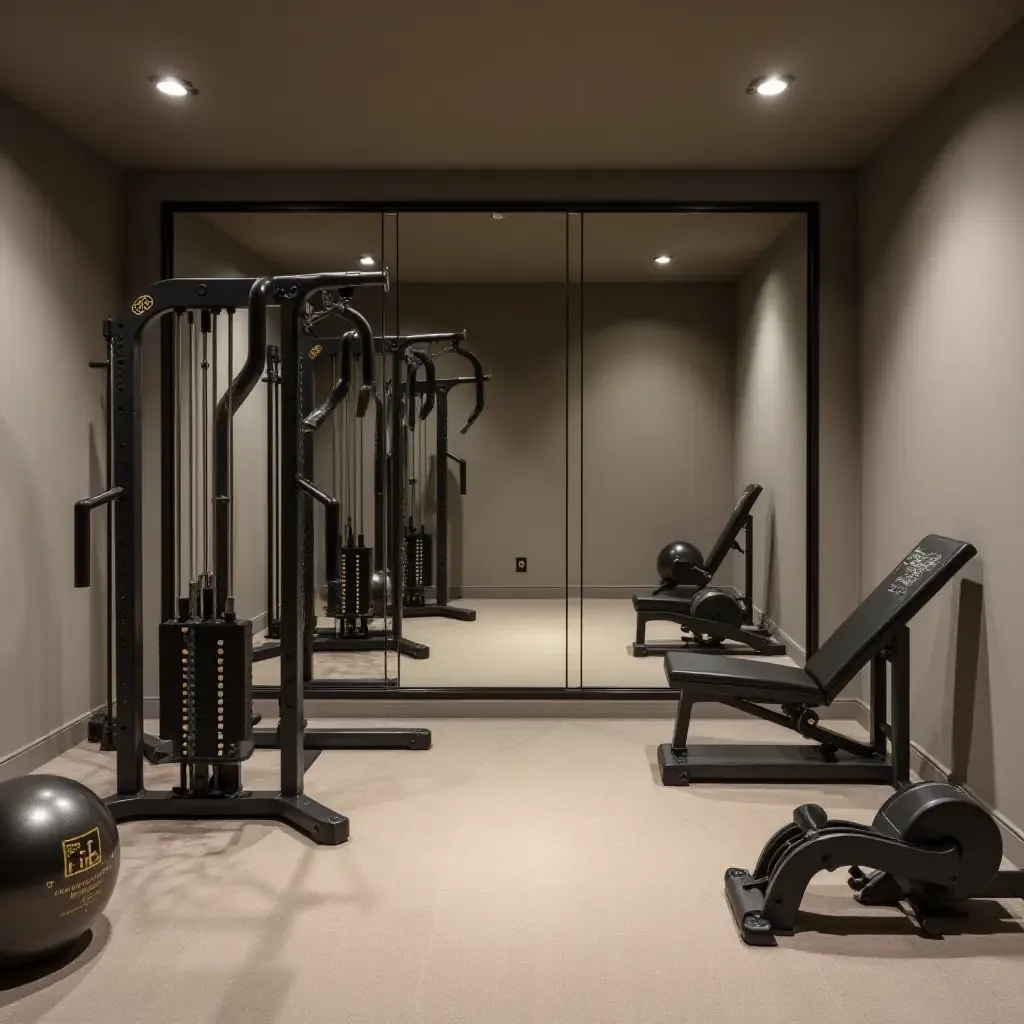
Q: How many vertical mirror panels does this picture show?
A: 3